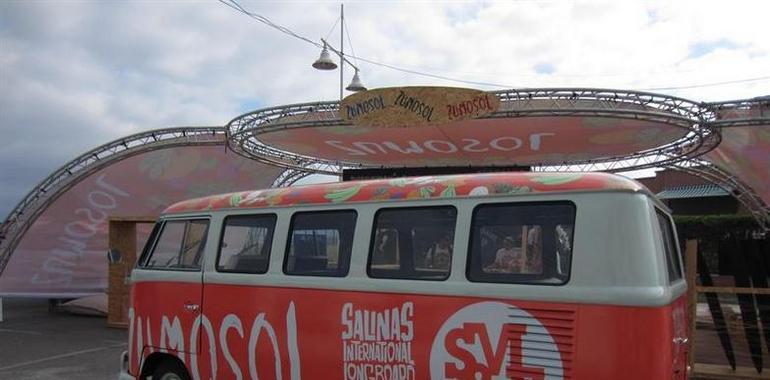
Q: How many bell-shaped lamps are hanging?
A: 2